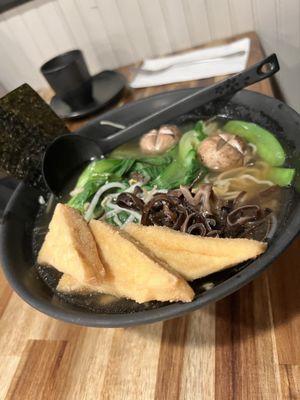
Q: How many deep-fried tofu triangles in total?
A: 3